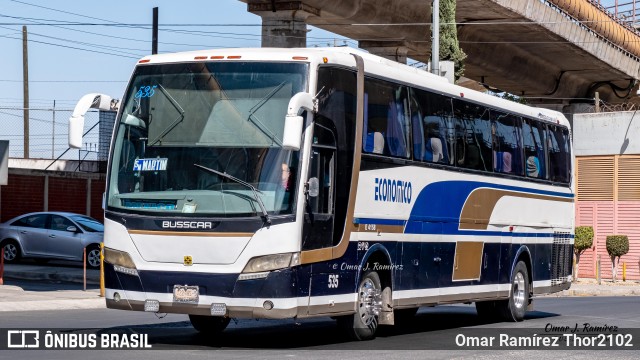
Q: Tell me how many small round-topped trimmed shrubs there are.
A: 2